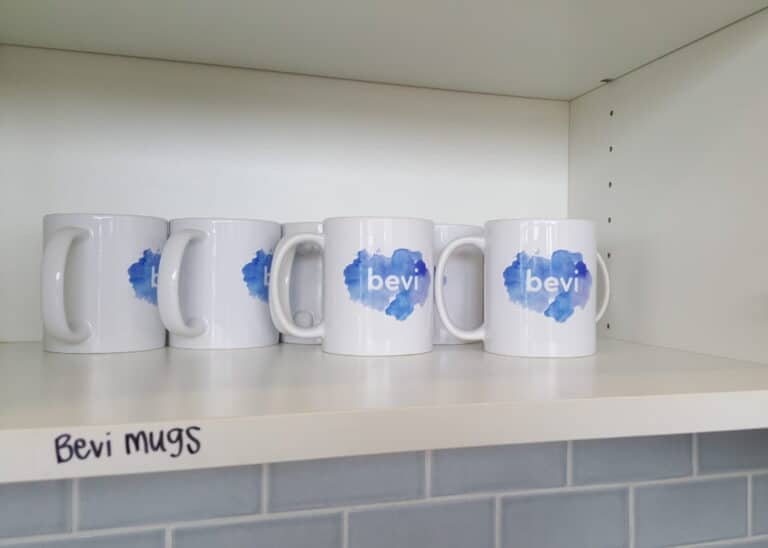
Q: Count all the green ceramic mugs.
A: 0